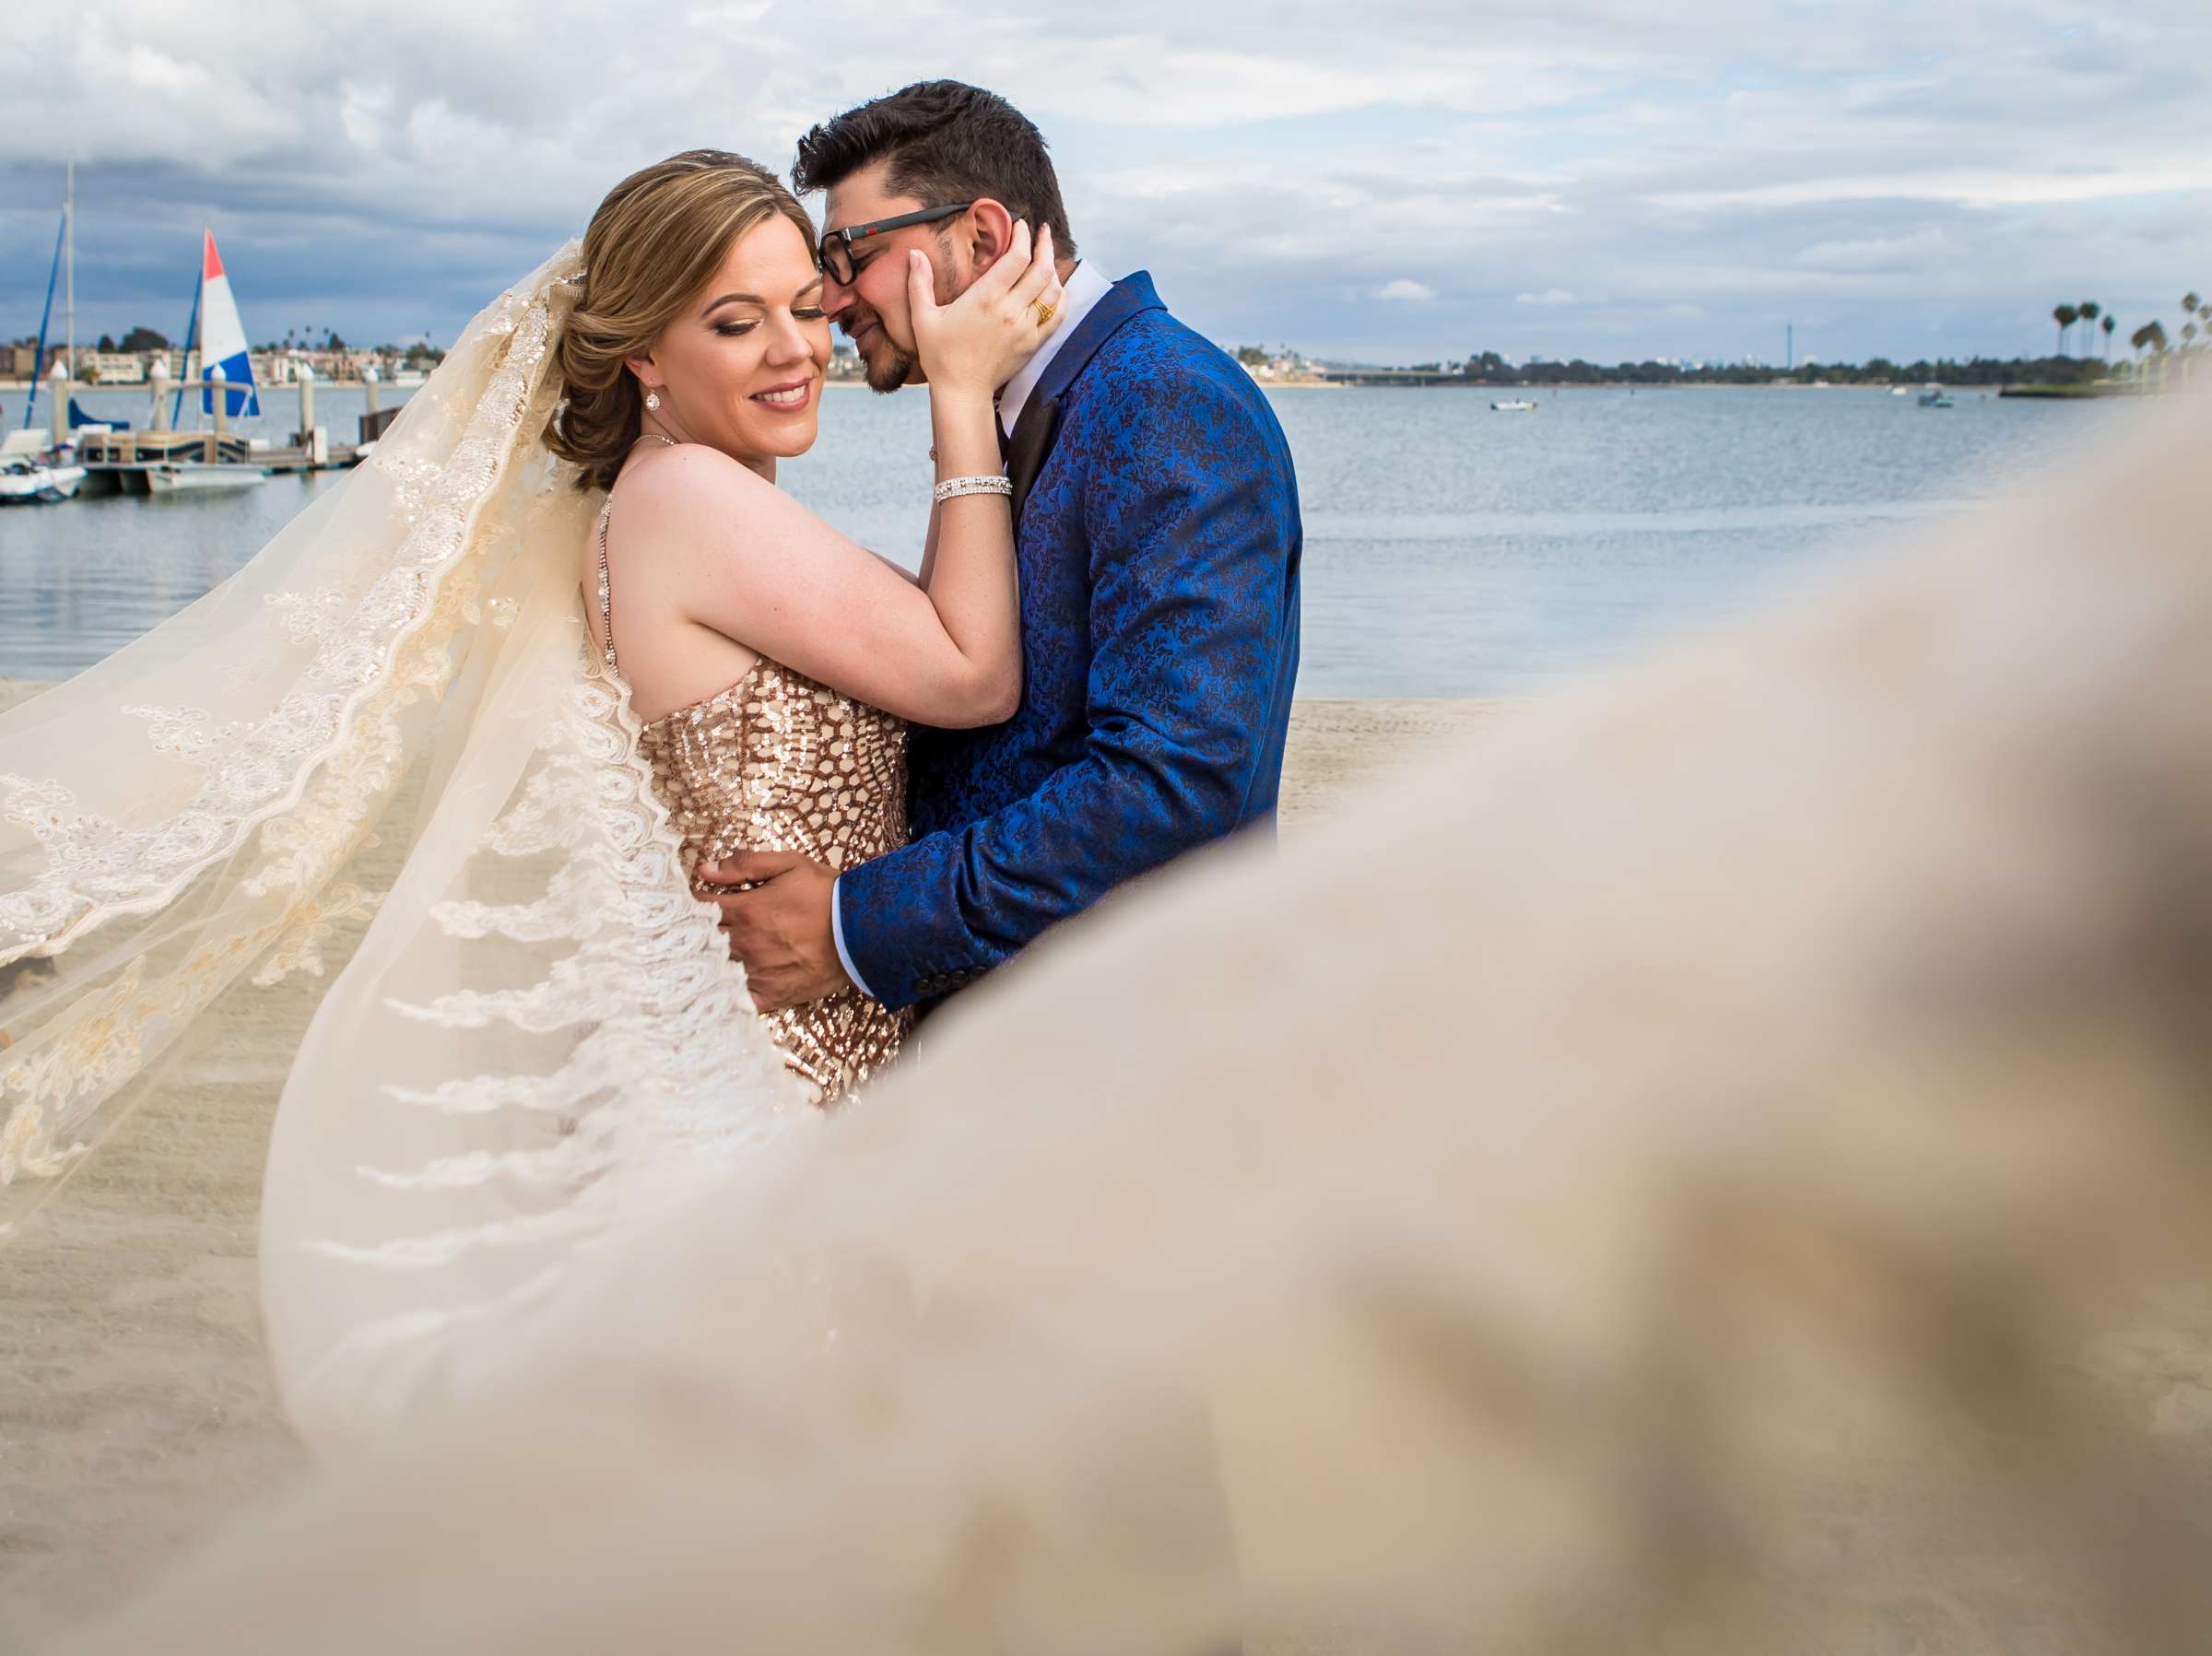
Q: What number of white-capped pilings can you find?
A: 5